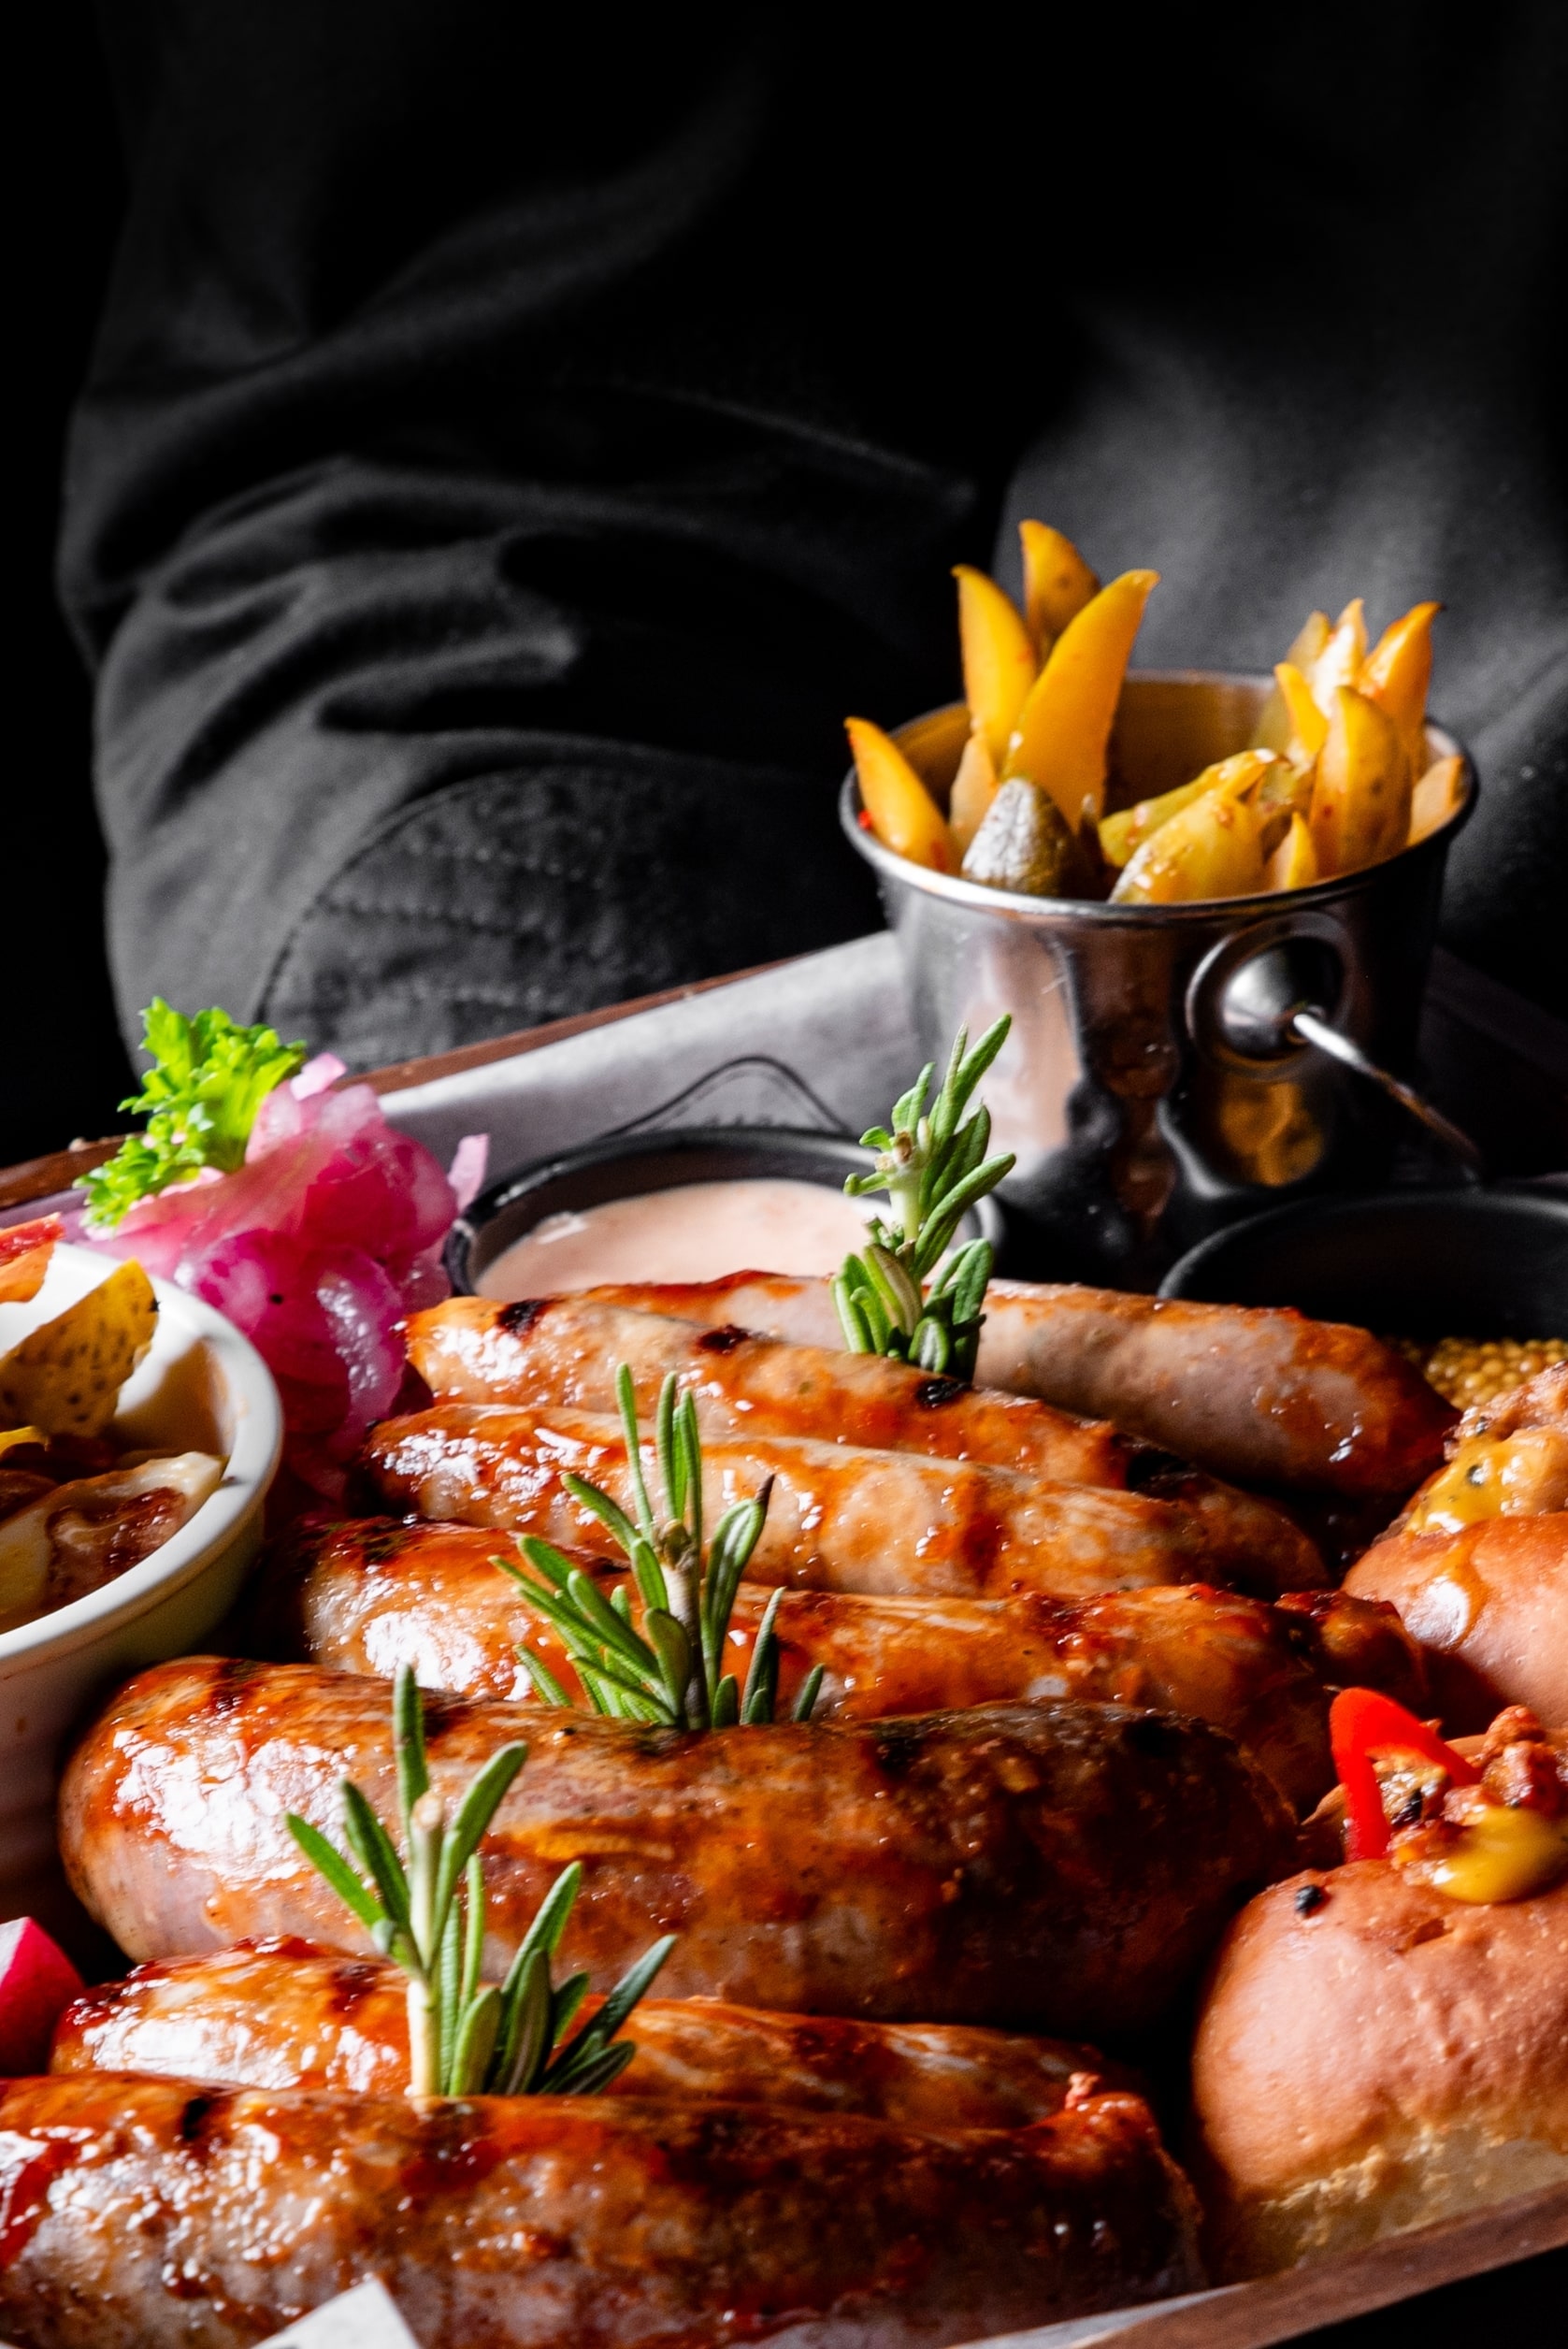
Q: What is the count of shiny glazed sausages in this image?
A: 7